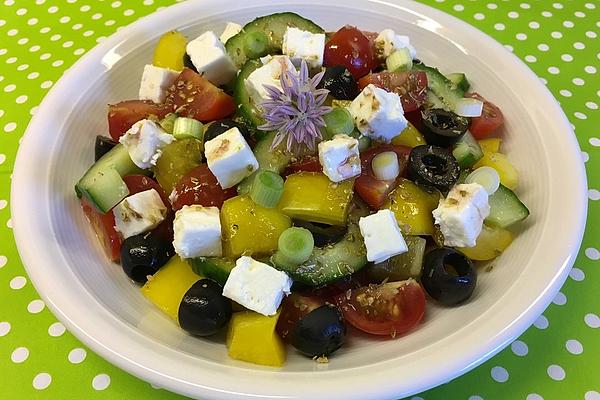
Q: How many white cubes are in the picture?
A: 15